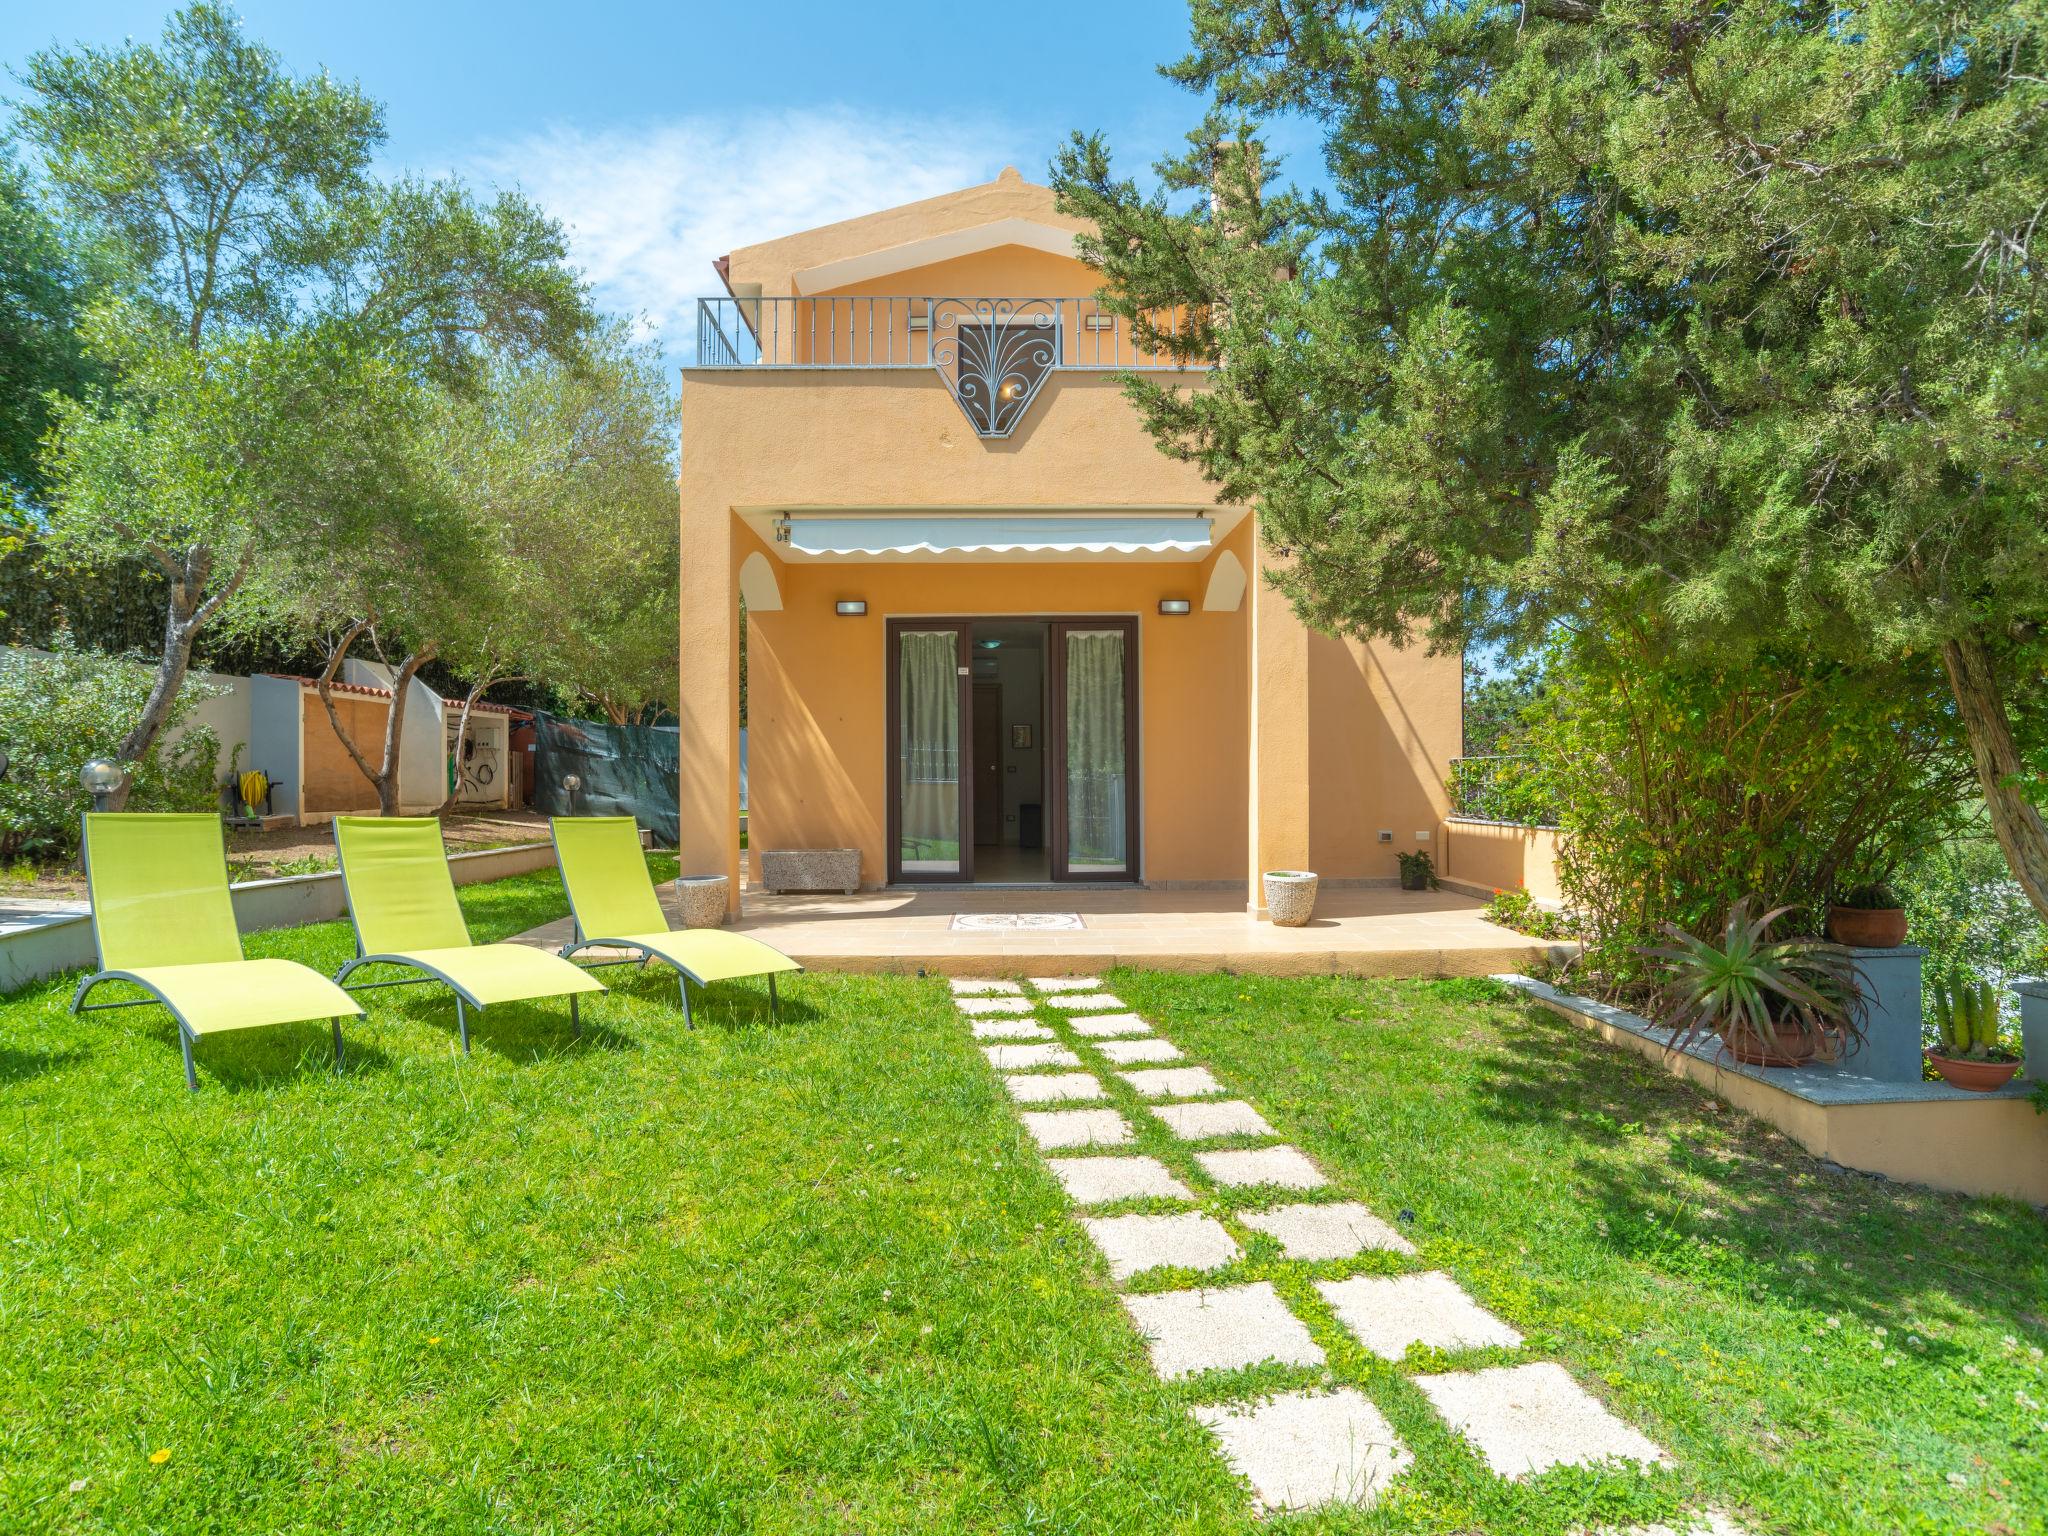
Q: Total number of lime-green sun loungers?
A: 3